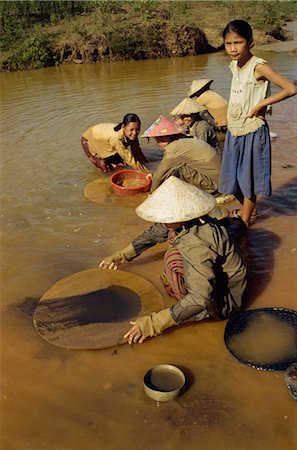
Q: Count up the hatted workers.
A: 4